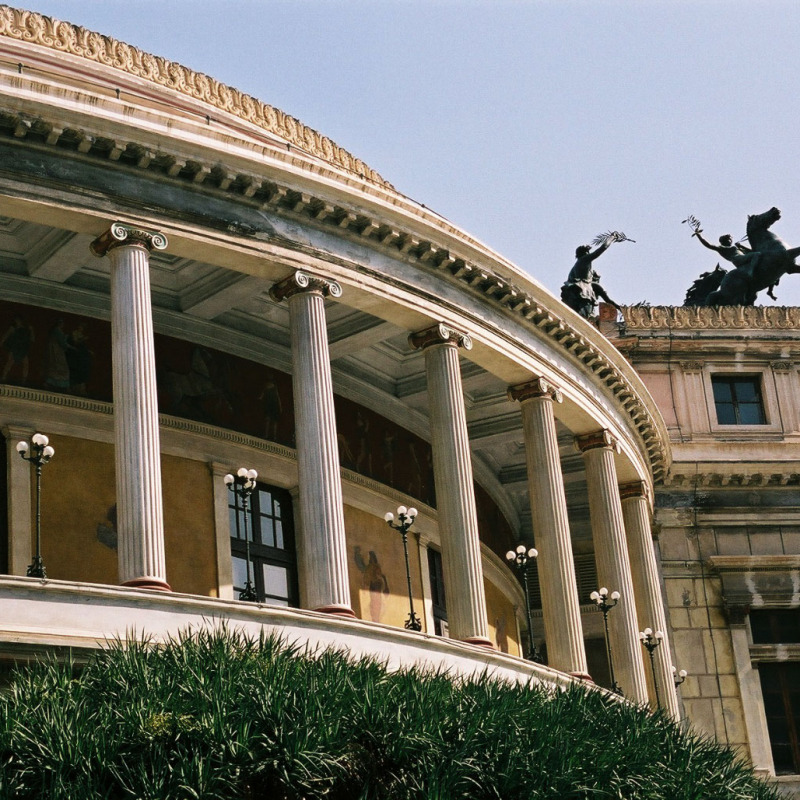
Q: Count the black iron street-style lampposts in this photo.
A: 7